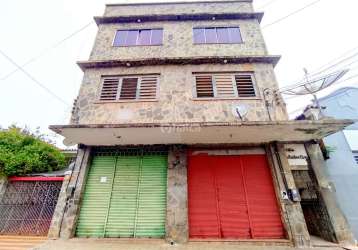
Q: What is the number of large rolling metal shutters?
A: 2